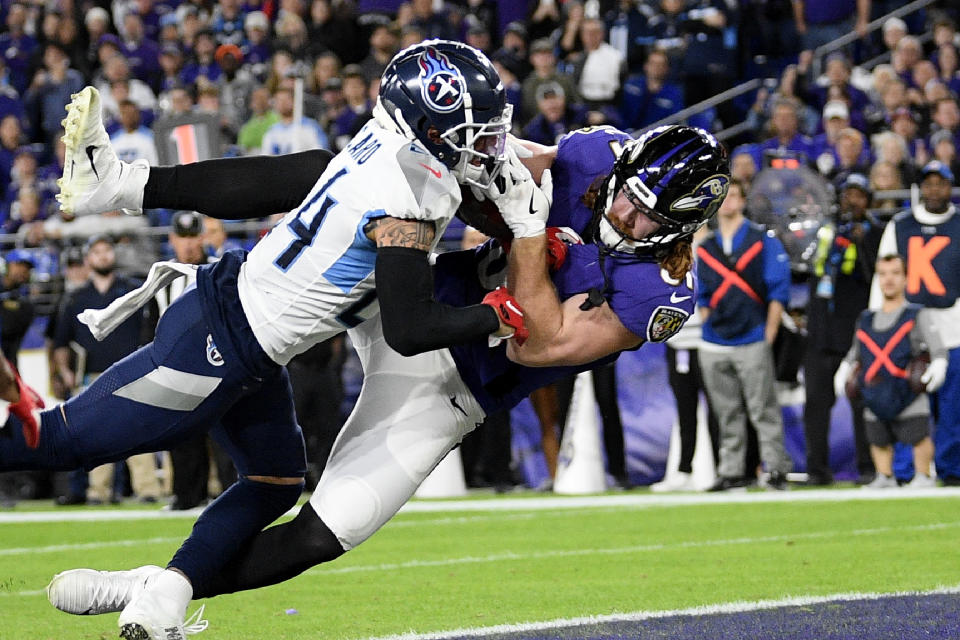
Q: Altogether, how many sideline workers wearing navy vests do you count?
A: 3